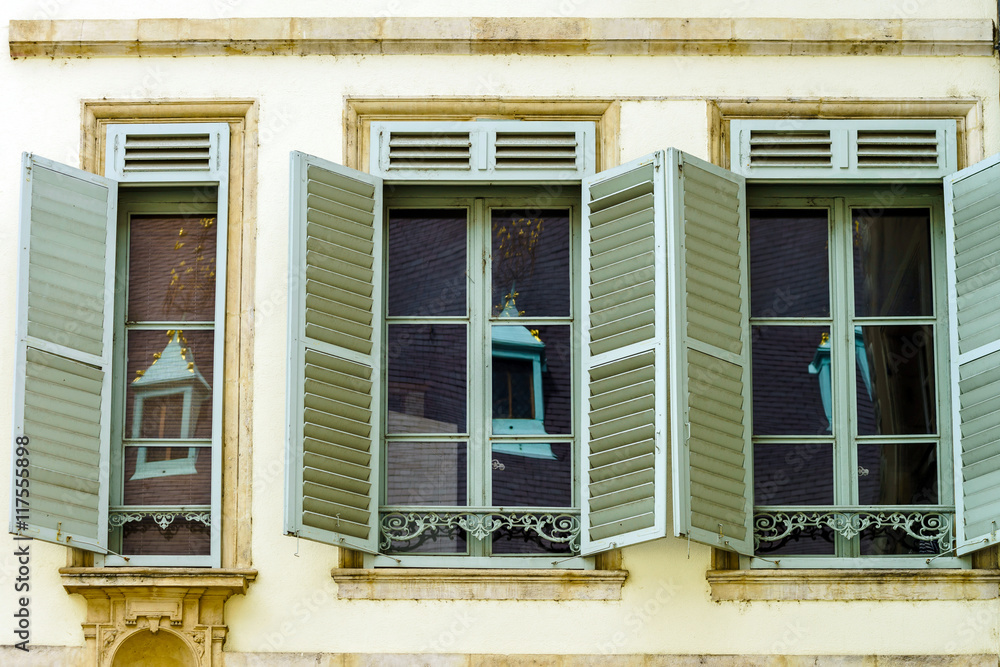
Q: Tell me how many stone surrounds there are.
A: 3